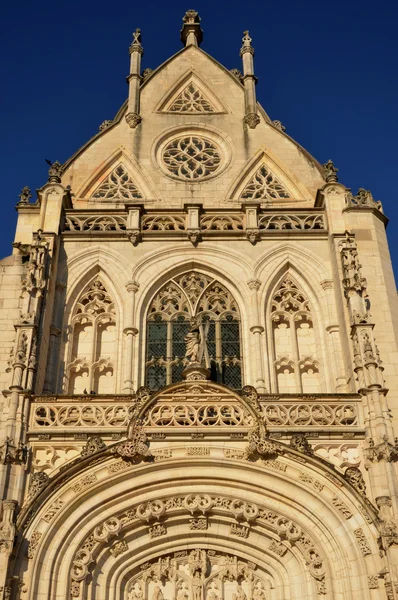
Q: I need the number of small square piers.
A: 3